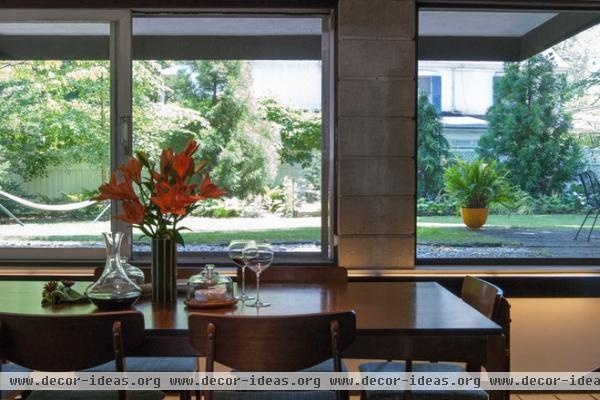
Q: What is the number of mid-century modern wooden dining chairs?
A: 5